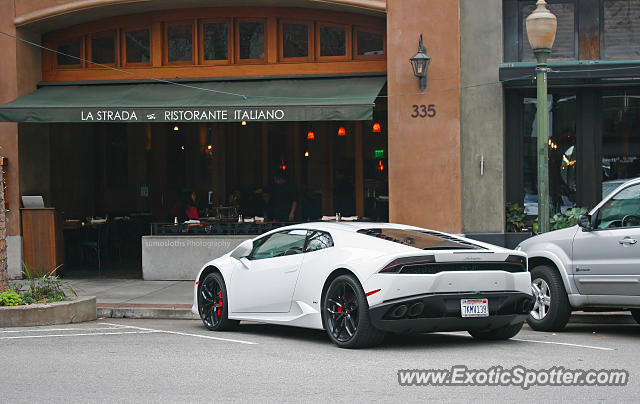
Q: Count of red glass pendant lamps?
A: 3